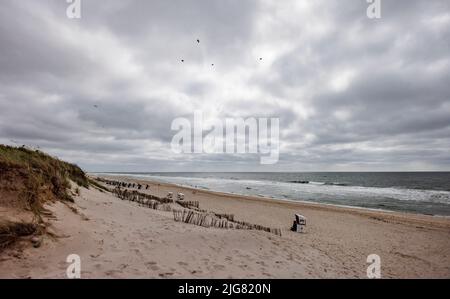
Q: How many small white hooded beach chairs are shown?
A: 3